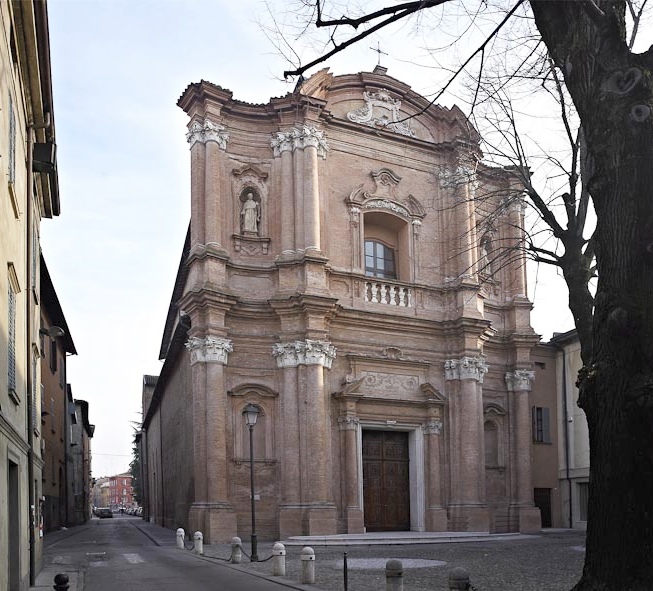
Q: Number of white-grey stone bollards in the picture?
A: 7